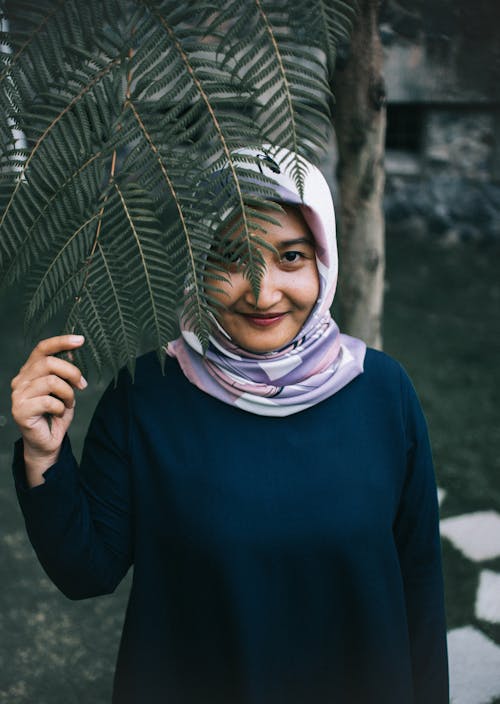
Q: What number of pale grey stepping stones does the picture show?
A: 4